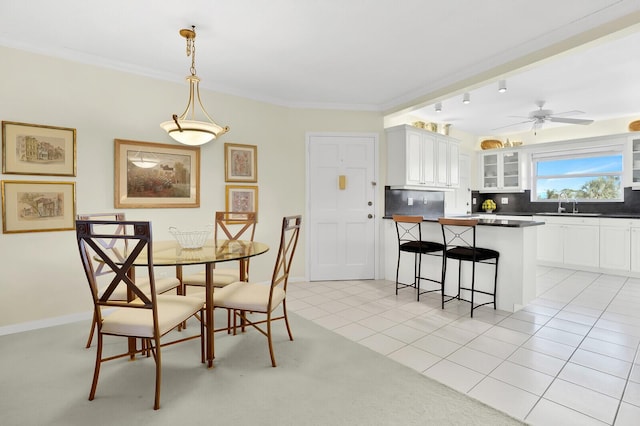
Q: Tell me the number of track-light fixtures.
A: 3